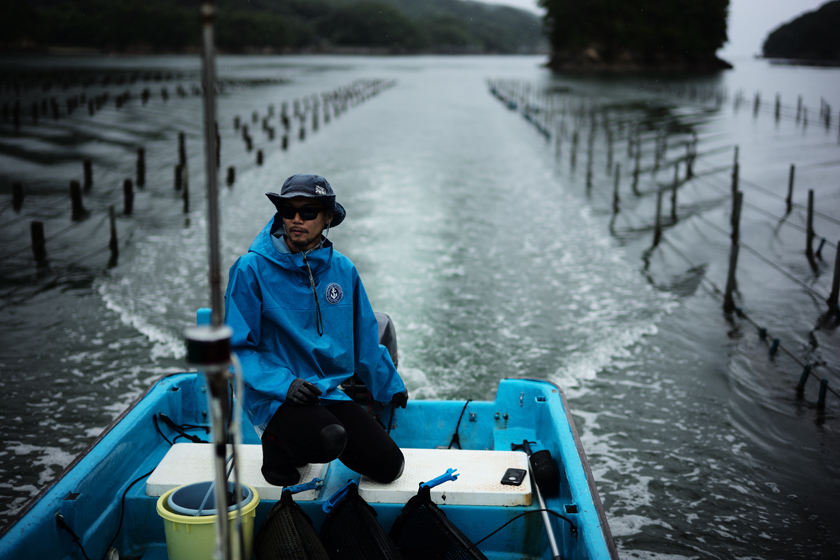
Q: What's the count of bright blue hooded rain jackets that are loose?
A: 1